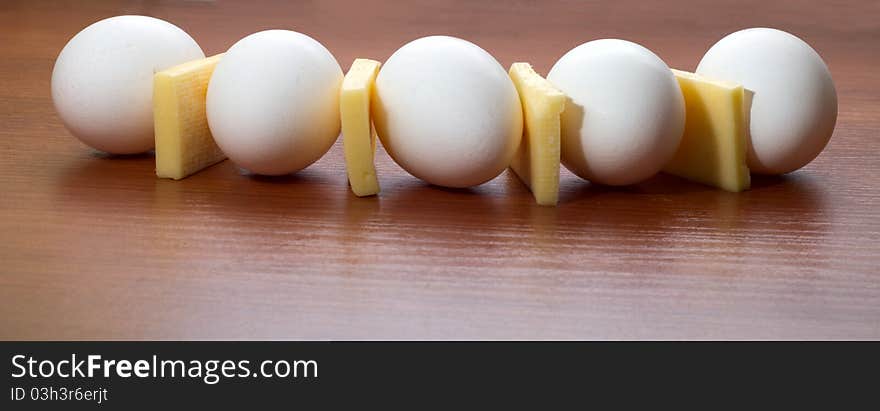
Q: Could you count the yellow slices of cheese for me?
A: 4